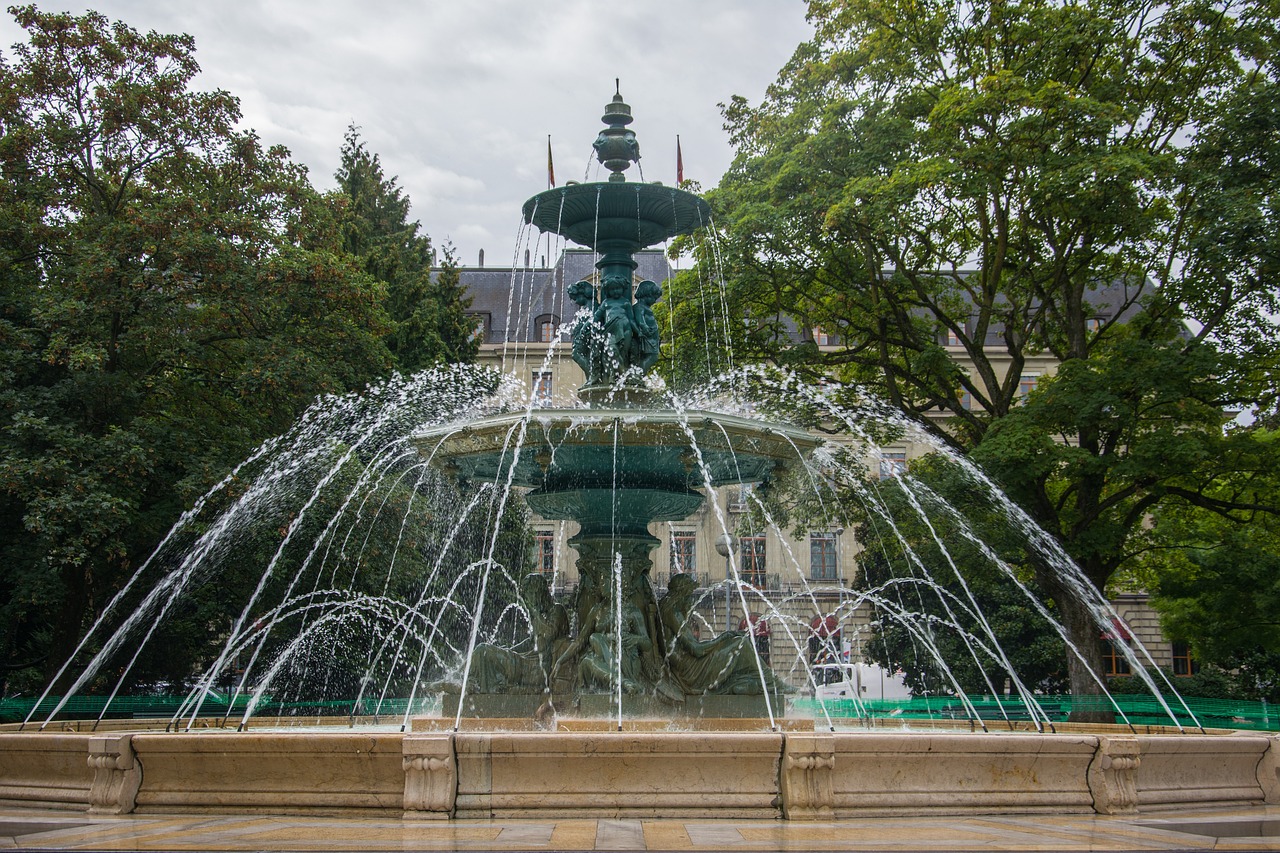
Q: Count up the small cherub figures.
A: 3